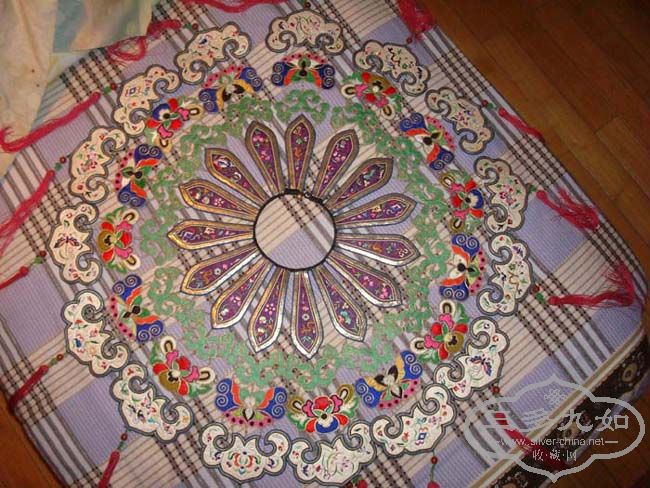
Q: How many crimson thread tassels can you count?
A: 14